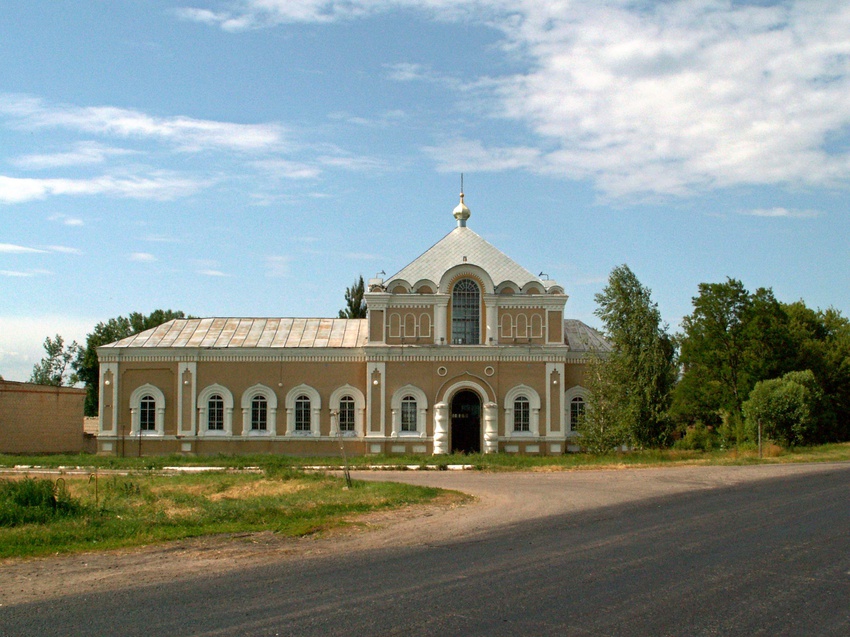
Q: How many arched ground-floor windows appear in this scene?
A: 8